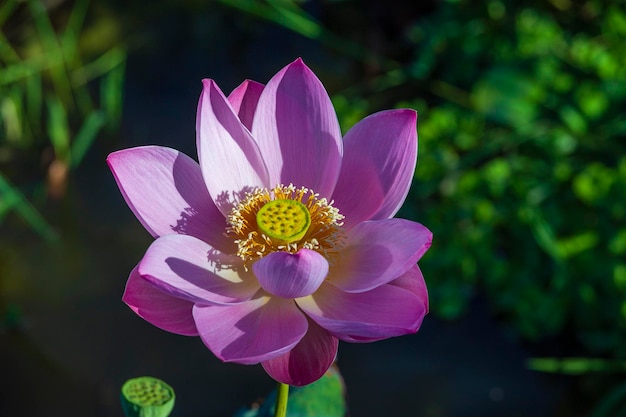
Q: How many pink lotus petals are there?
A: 13